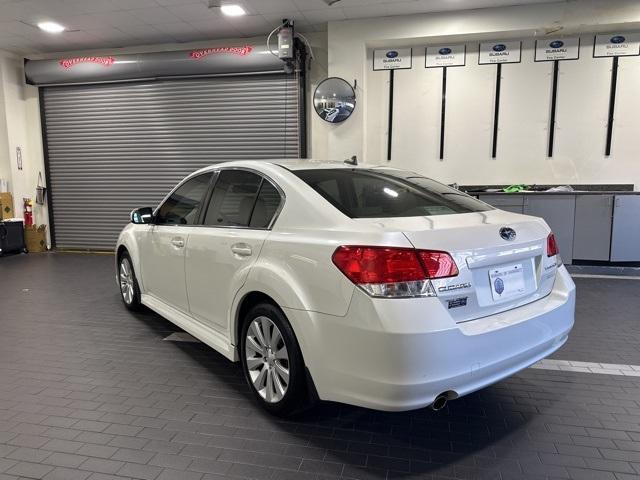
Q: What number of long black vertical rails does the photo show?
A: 5